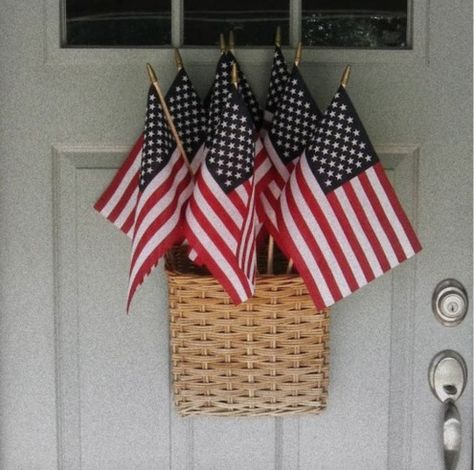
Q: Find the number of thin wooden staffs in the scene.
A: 8